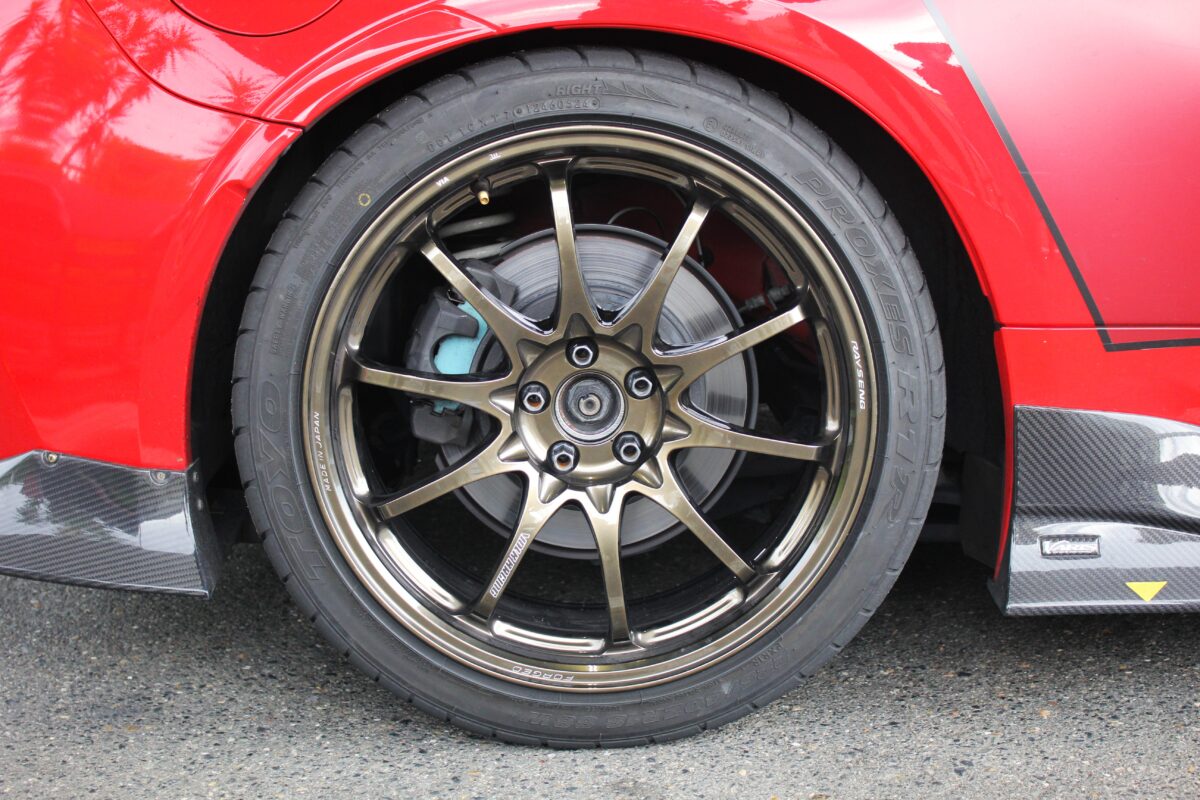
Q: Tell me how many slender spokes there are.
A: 10